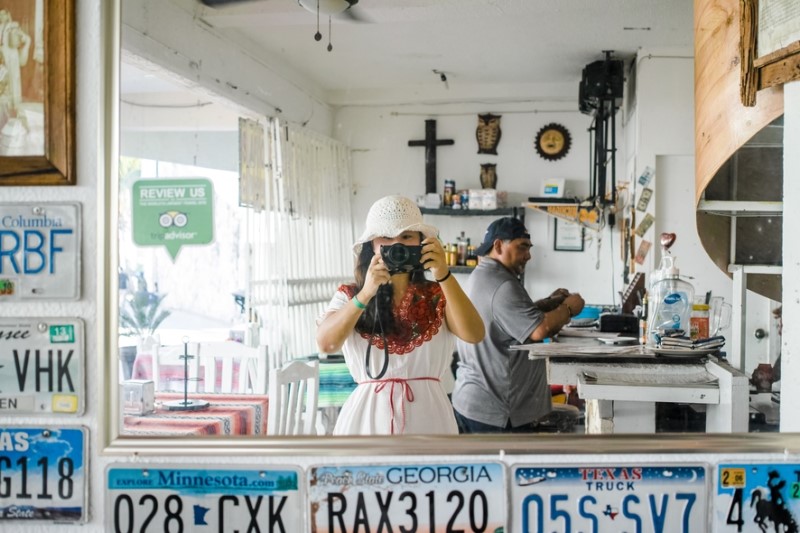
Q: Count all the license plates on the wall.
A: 7